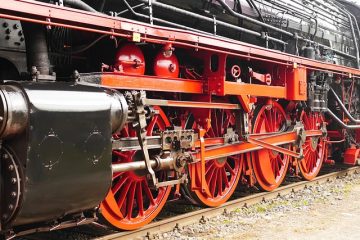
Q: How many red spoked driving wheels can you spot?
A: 4